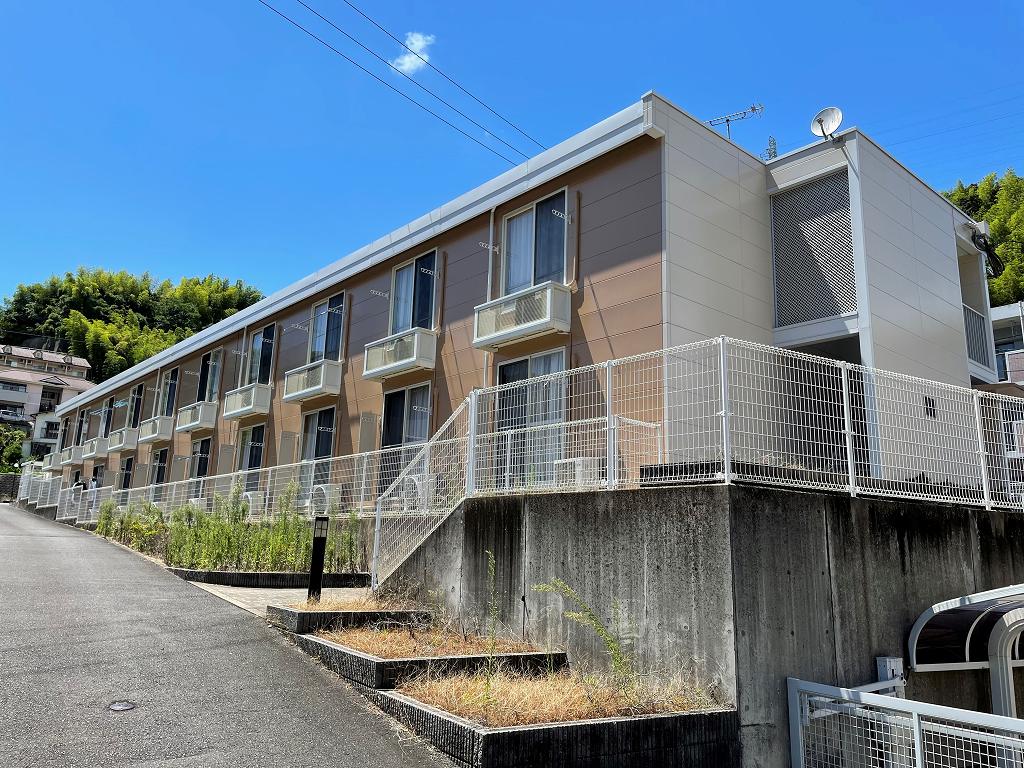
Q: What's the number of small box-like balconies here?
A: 10